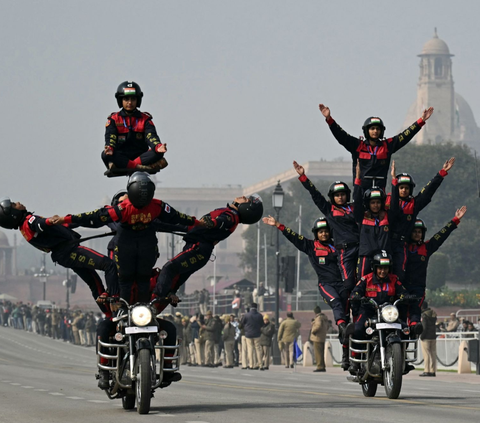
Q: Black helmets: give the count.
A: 12